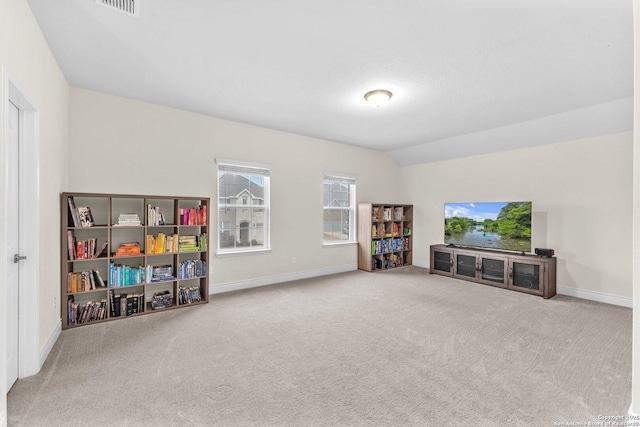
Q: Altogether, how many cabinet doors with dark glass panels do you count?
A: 4